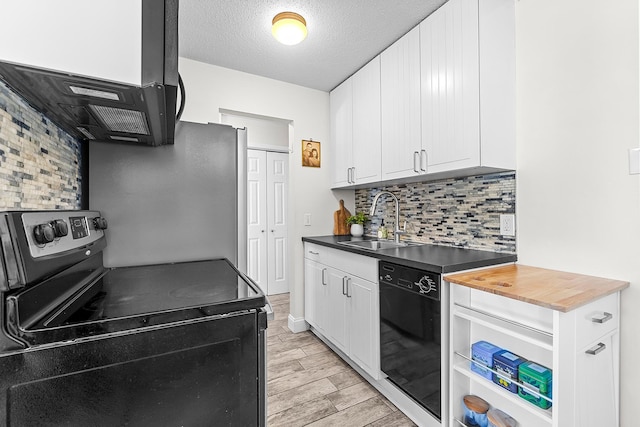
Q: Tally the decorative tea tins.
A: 3